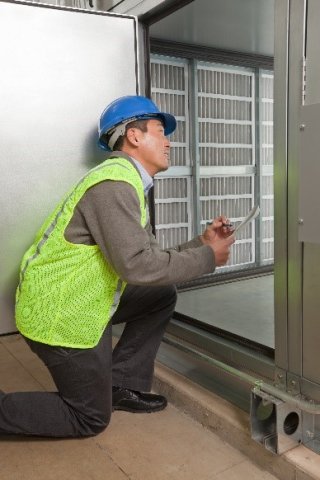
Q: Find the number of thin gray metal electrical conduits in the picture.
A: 1